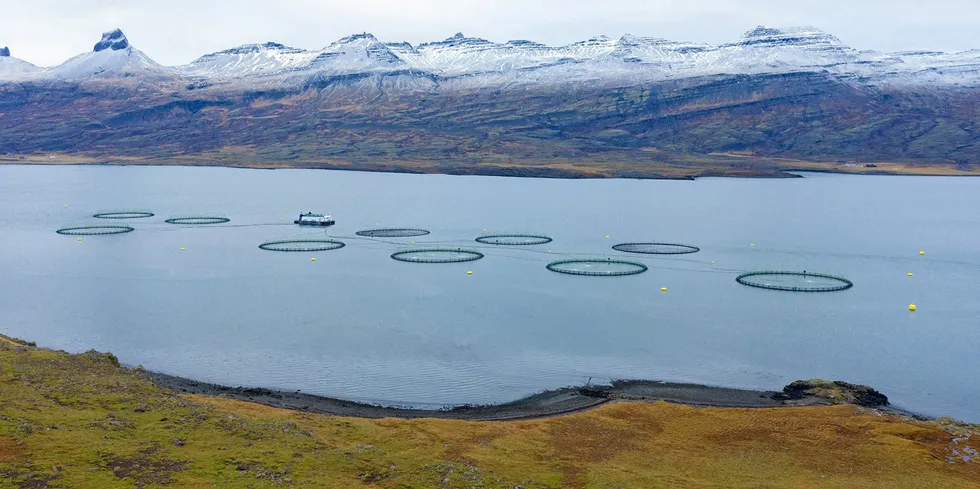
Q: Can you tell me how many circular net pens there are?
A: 10